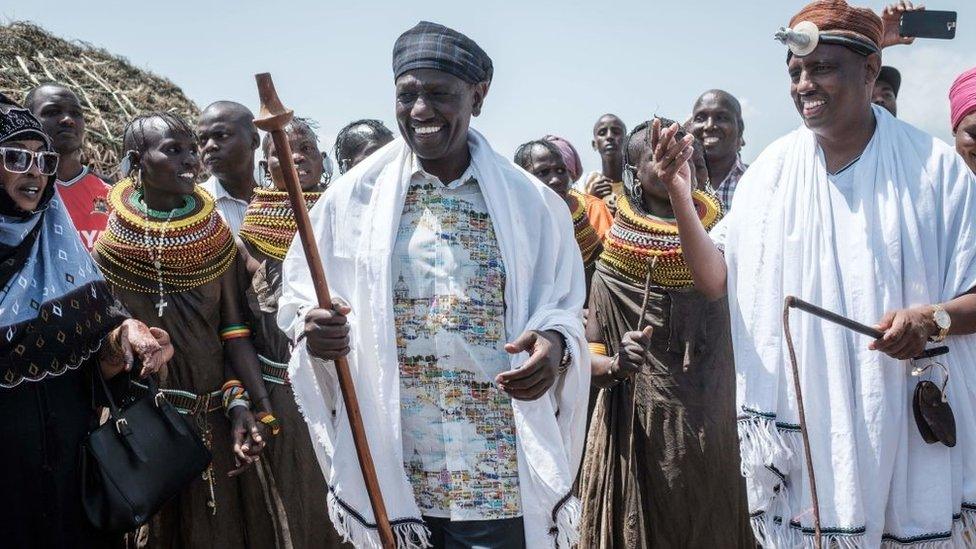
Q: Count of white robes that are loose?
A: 2